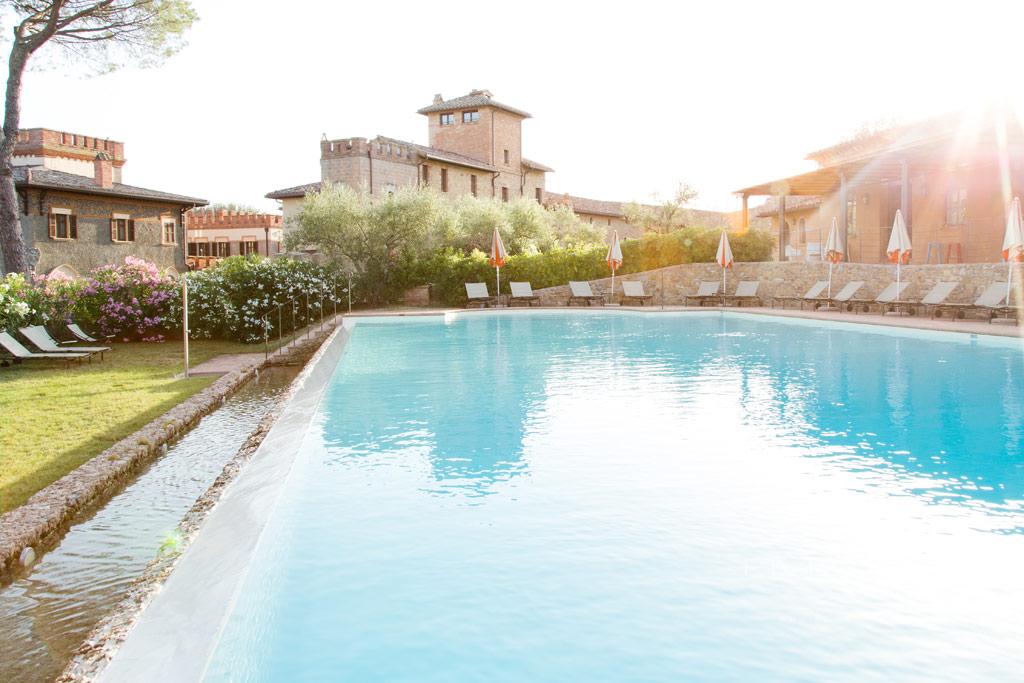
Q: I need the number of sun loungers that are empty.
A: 14